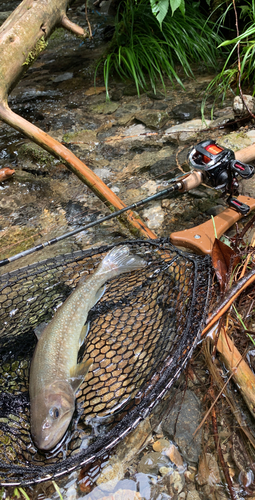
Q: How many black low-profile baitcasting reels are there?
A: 1